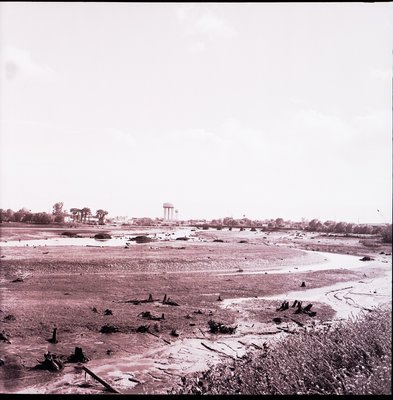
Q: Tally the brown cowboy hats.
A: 0